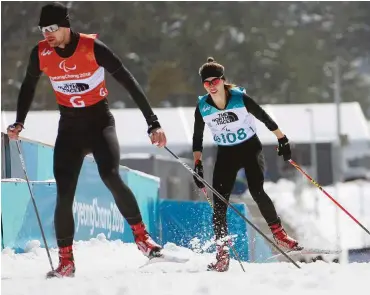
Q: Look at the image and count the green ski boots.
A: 0